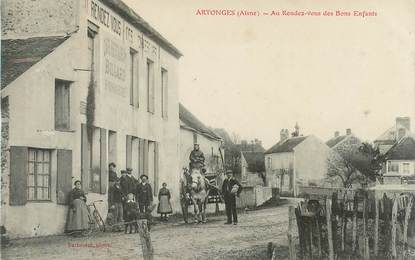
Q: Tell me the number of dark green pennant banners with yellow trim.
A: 0